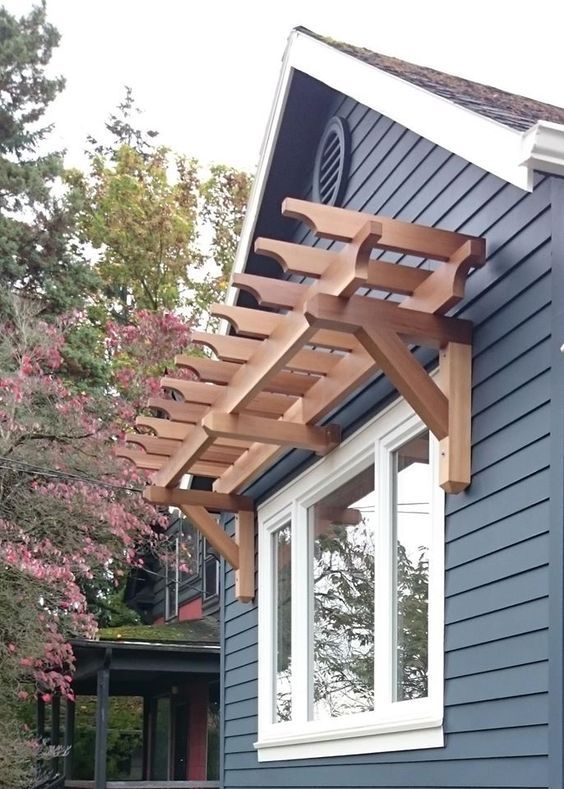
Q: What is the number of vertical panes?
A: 3